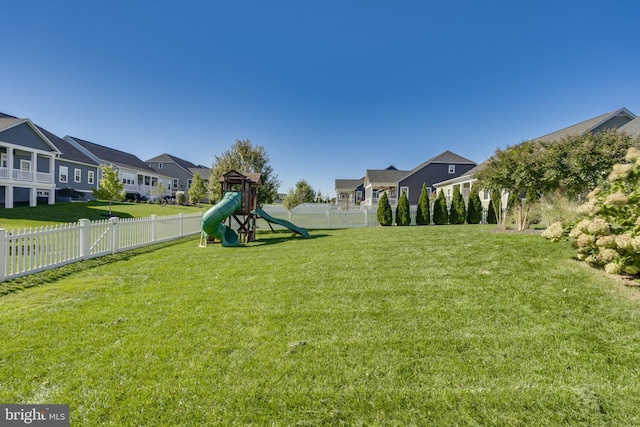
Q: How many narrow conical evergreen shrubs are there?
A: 7